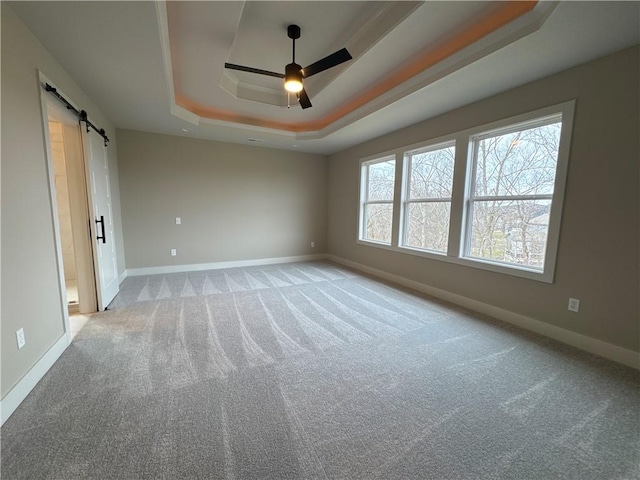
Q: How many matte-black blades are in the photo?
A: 3